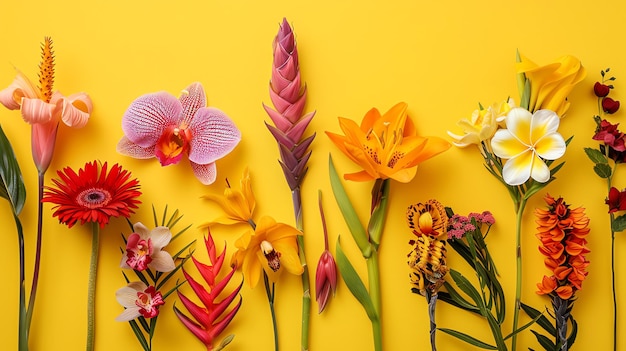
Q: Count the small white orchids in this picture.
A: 2